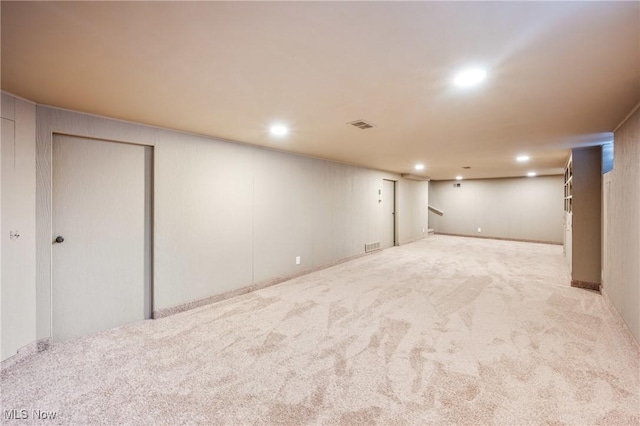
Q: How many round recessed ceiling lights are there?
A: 6